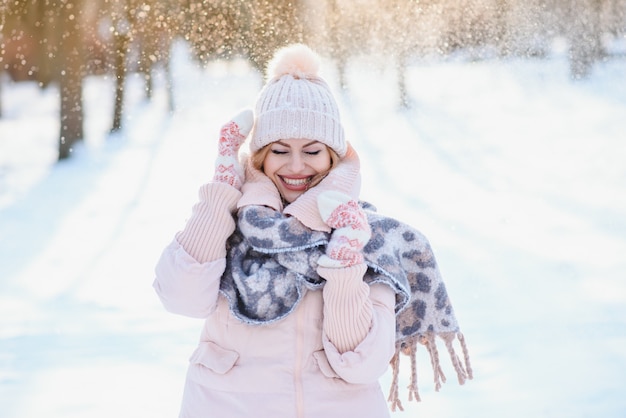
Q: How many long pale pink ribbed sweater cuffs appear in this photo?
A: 2